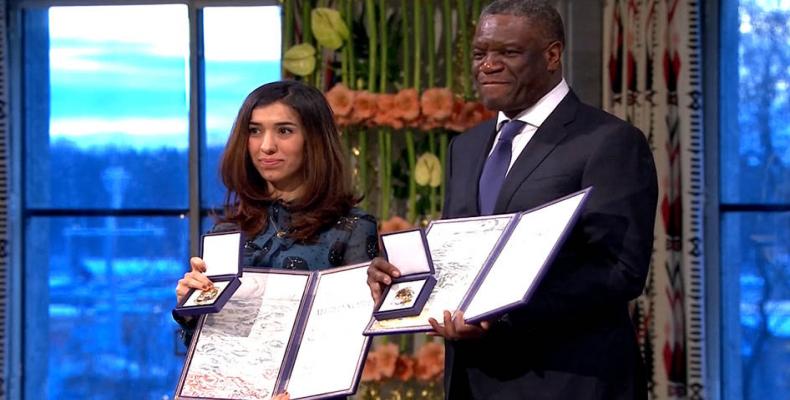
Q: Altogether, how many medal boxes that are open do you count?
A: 2